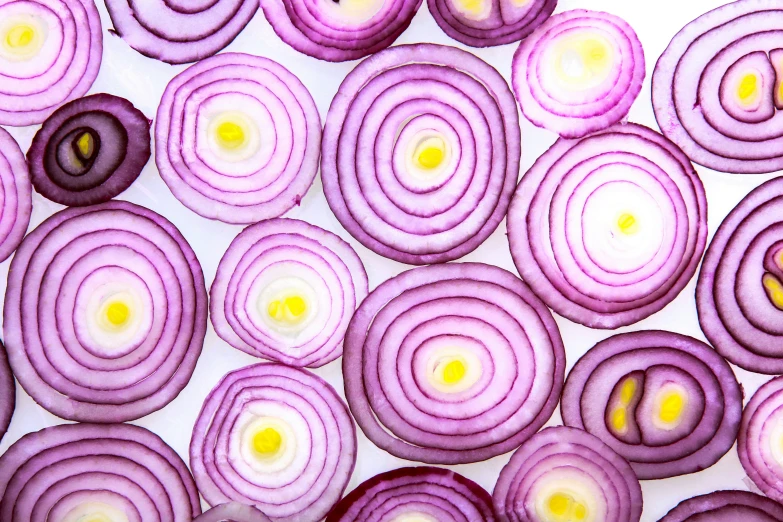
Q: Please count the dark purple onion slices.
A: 1